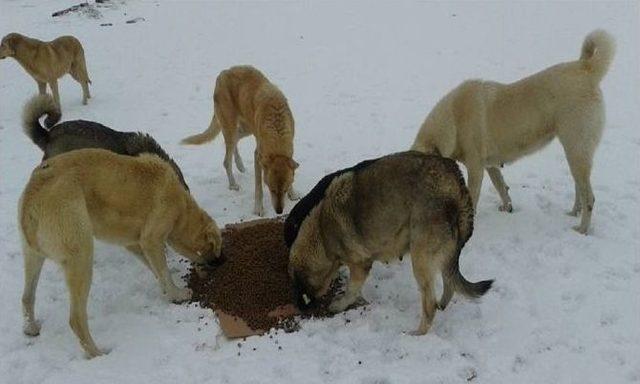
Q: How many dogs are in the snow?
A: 6